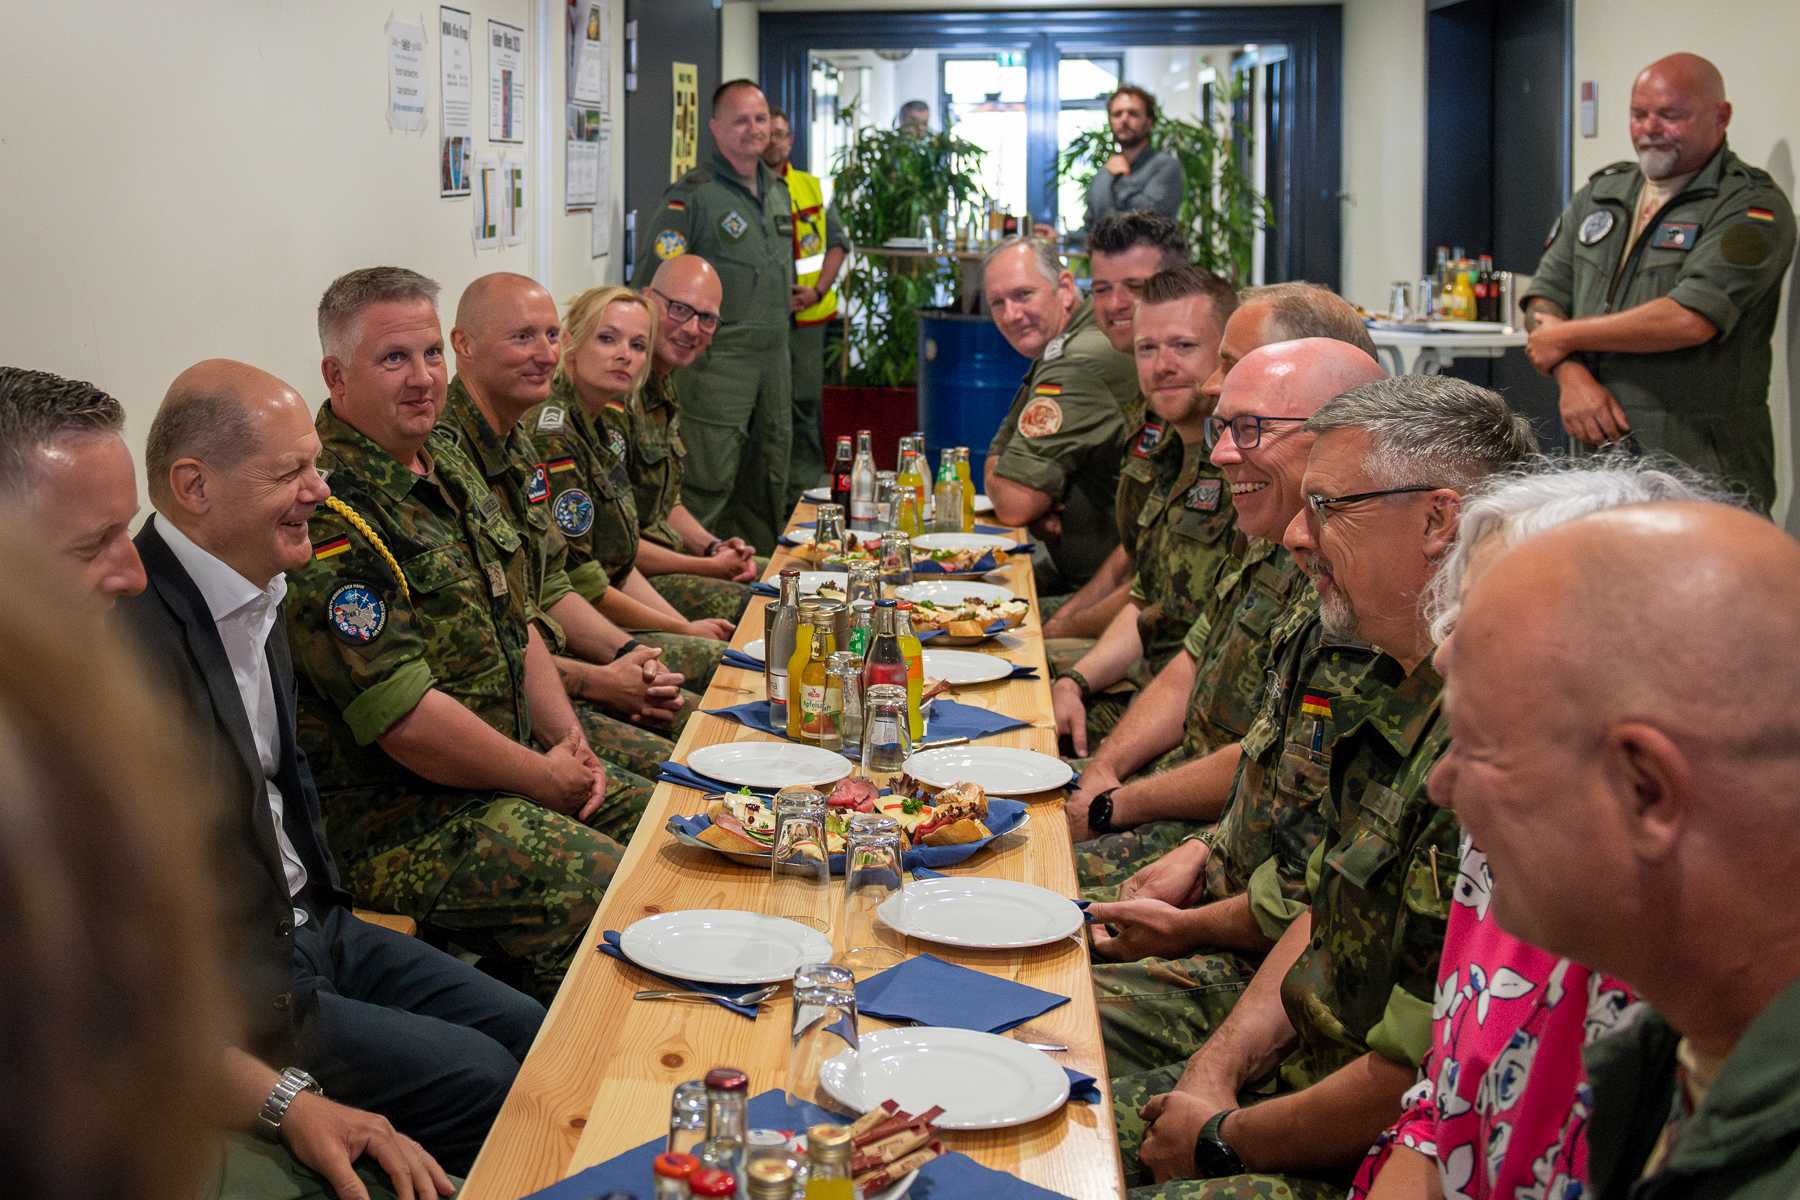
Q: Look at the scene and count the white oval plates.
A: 13